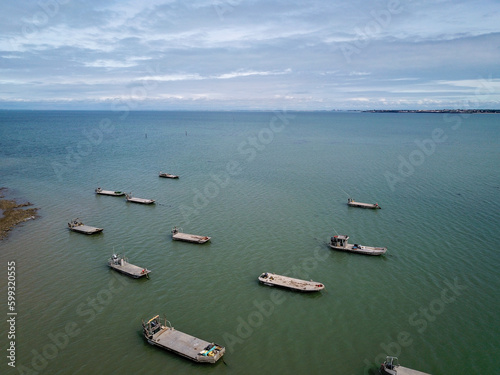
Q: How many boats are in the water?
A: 11